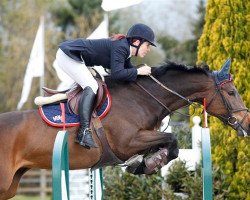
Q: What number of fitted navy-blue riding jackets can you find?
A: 1